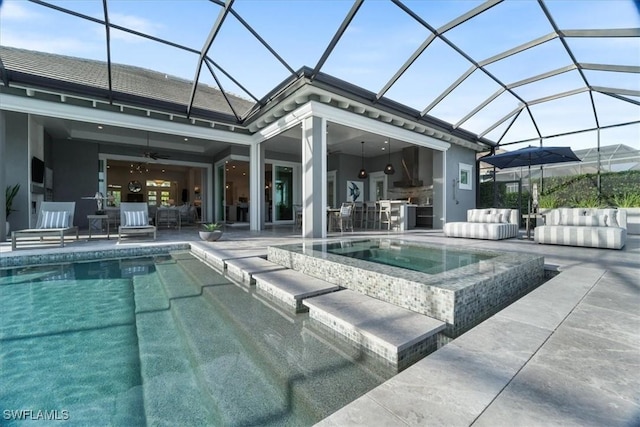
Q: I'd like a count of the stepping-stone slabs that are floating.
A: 3